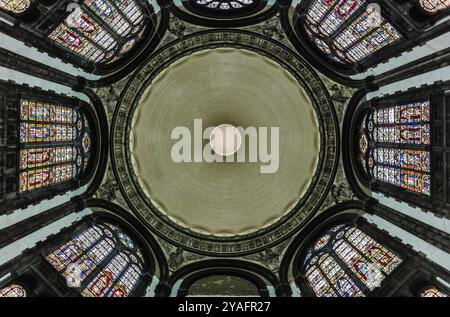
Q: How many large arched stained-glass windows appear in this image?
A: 6